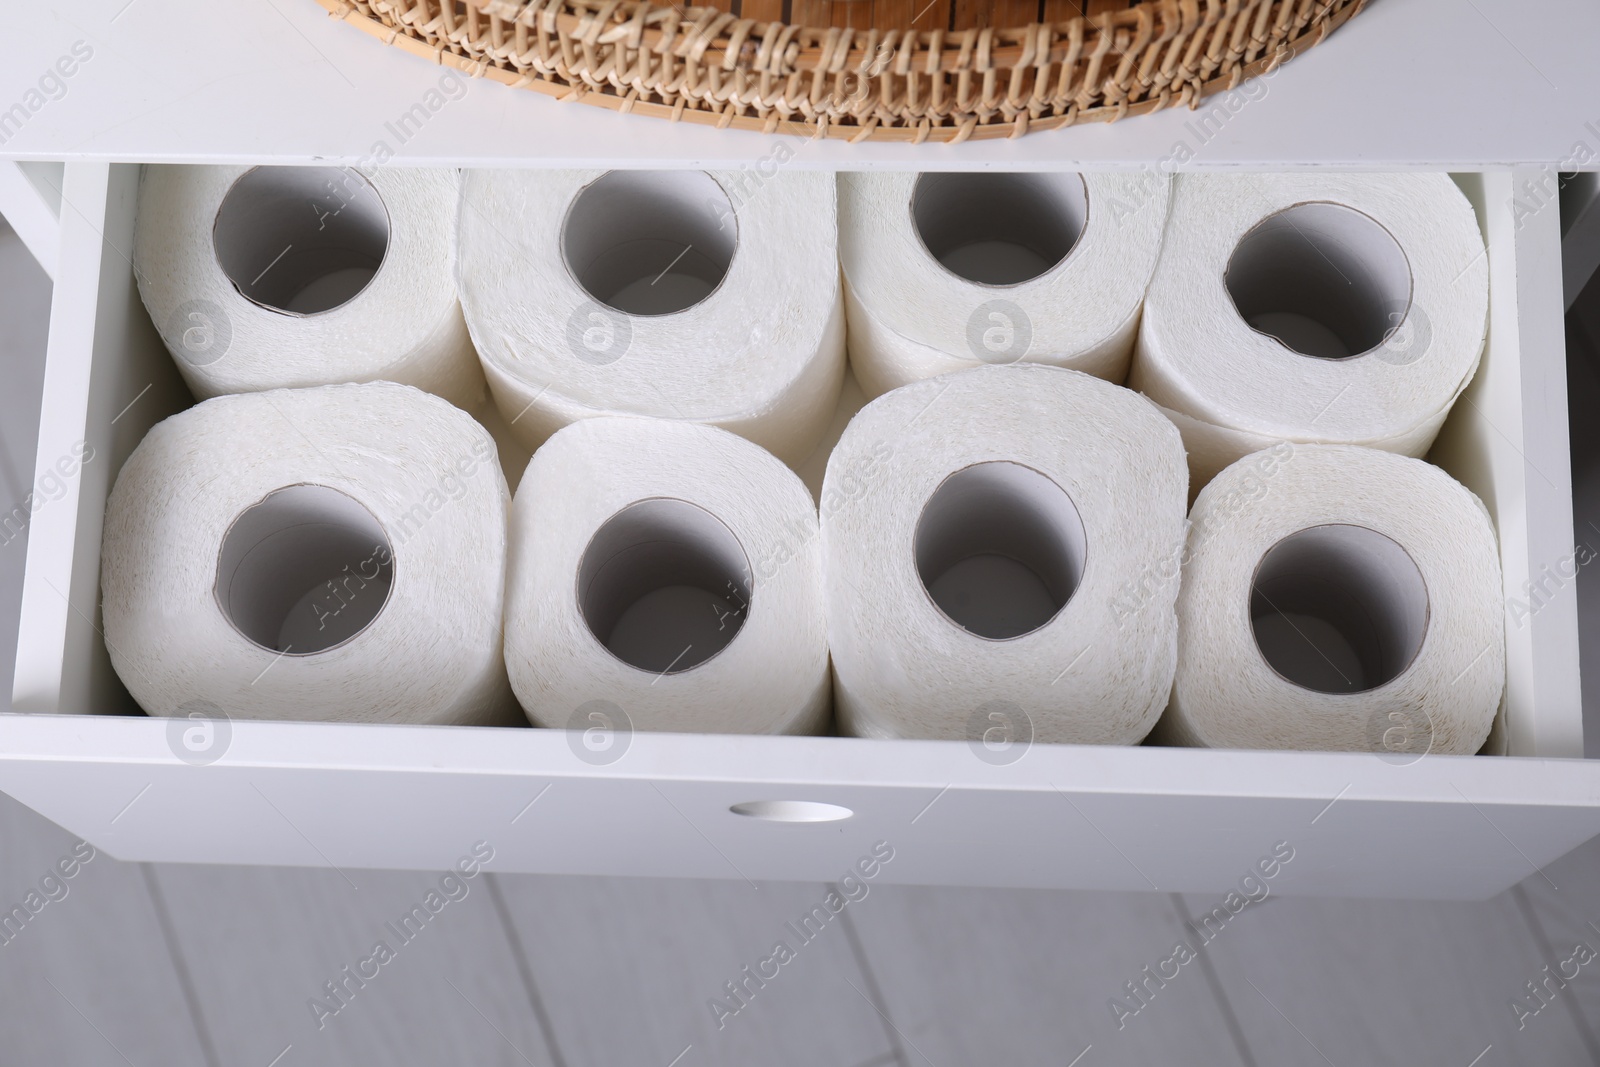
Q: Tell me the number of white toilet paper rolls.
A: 8